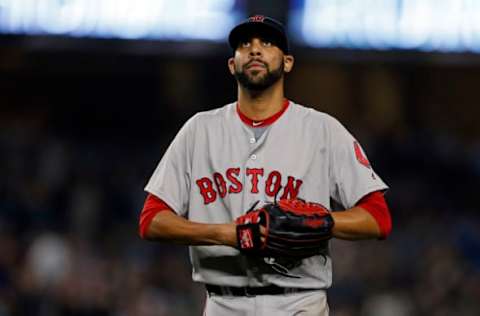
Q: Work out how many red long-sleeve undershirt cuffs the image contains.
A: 2